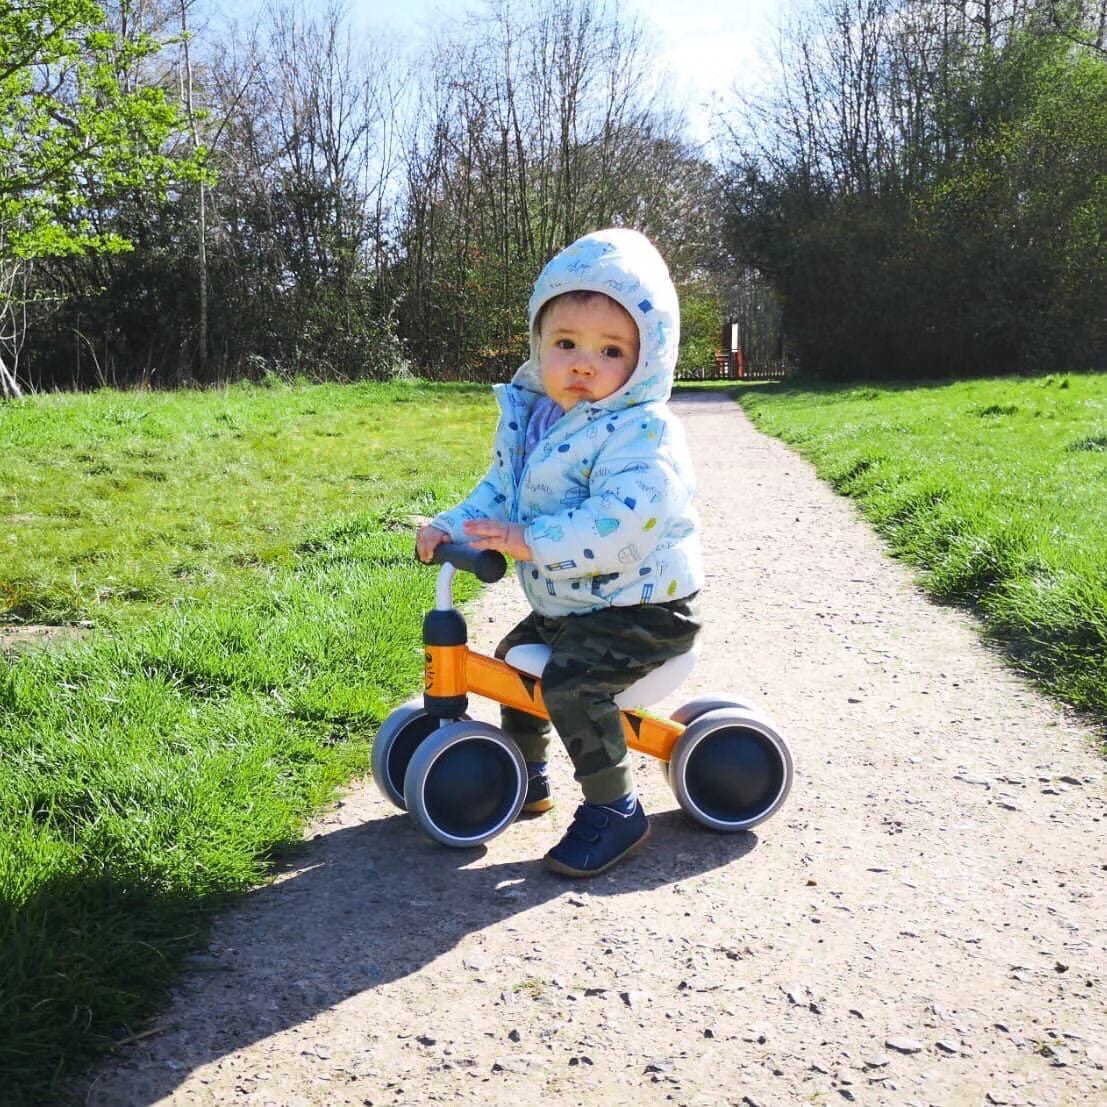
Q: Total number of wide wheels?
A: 4